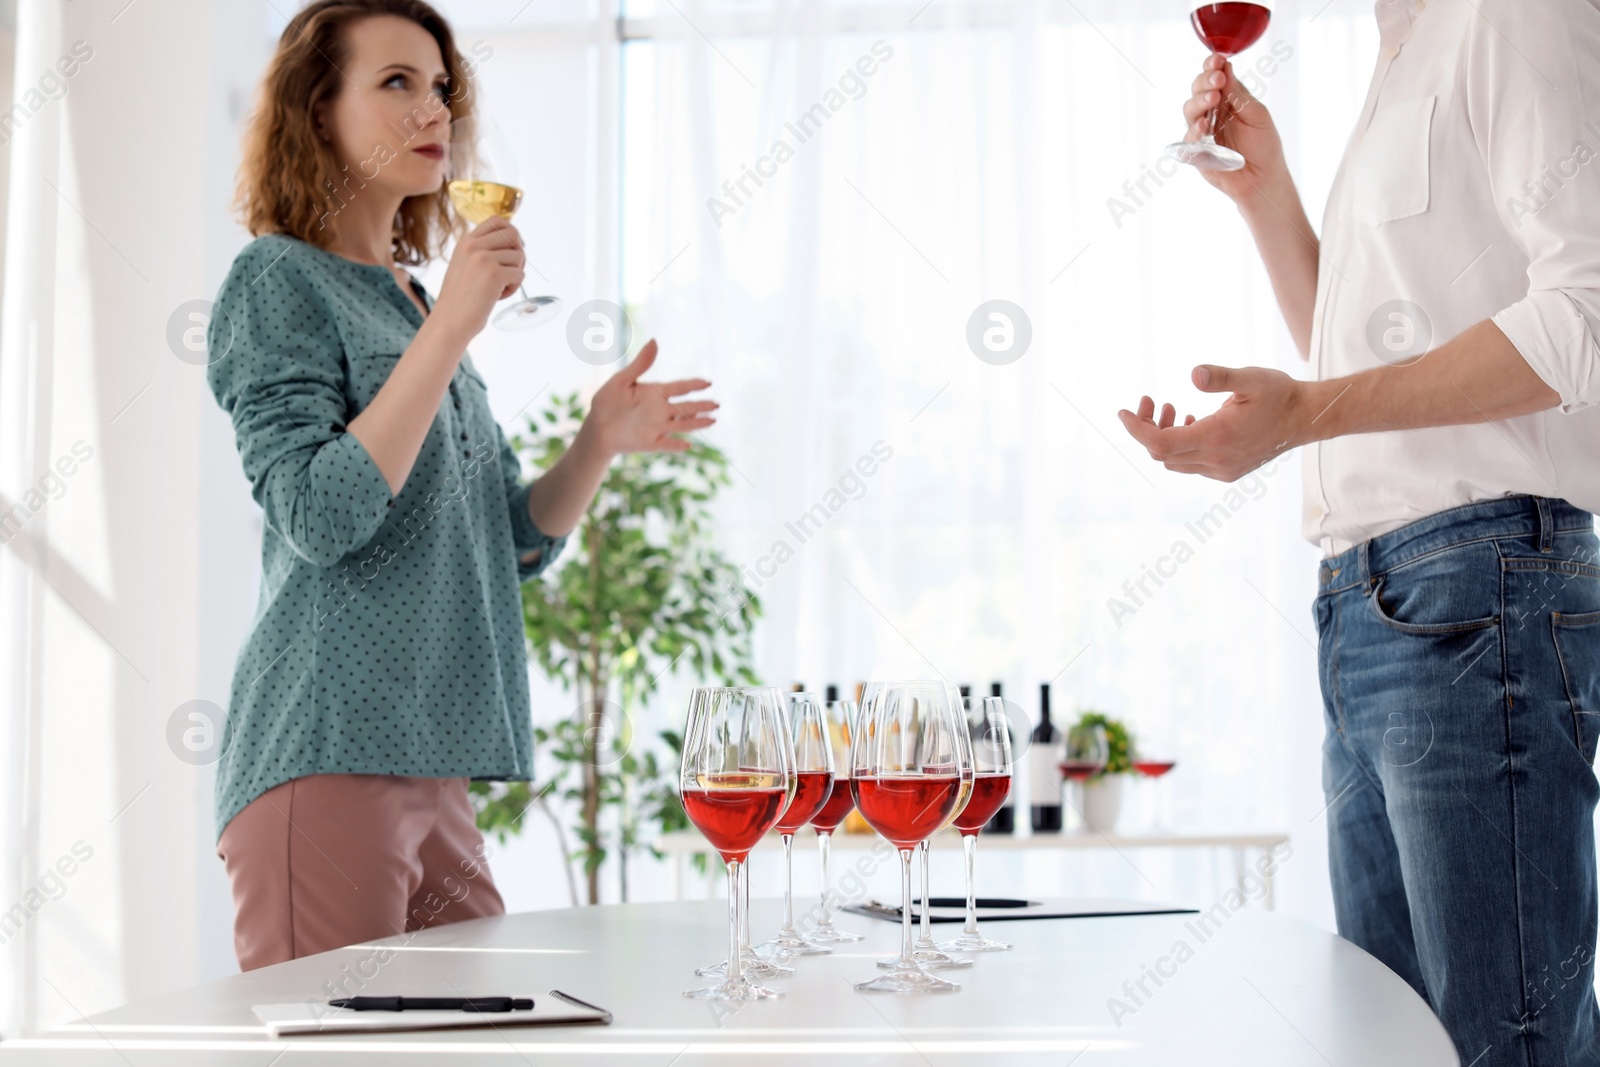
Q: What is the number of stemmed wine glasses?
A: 11